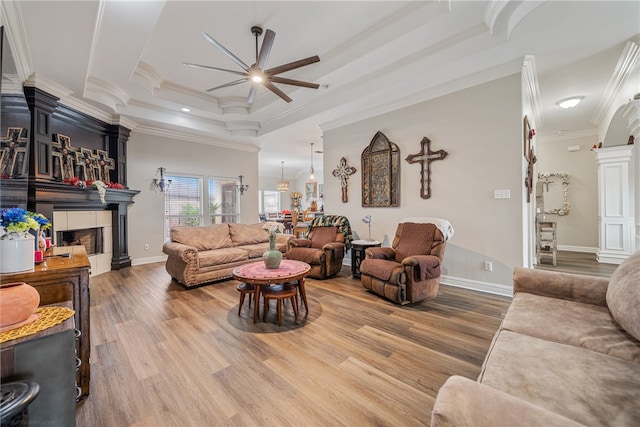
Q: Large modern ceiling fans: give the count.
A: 1